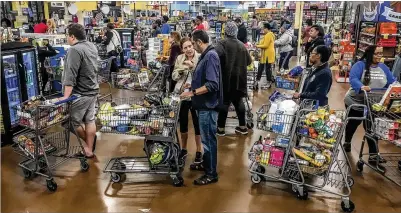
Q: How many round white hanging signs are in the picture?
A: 3